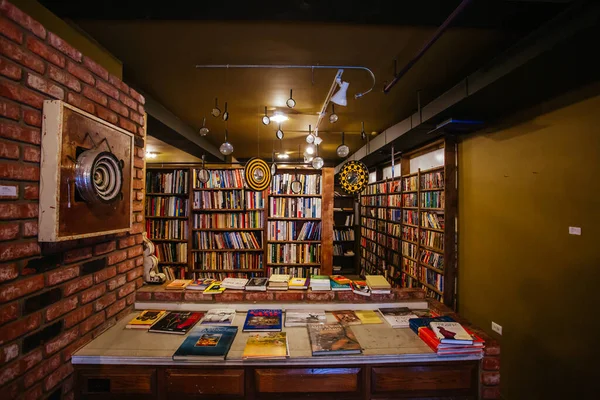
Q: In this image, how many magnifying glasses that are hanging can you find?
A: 15